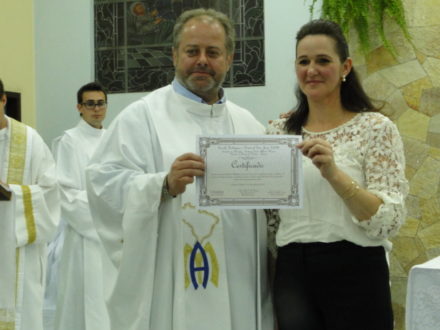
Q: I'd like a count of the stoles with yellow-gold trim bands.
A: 1